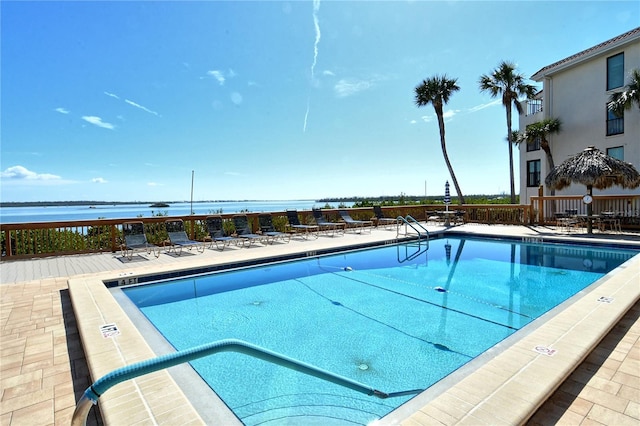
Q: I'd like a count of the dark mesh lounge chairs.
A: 9